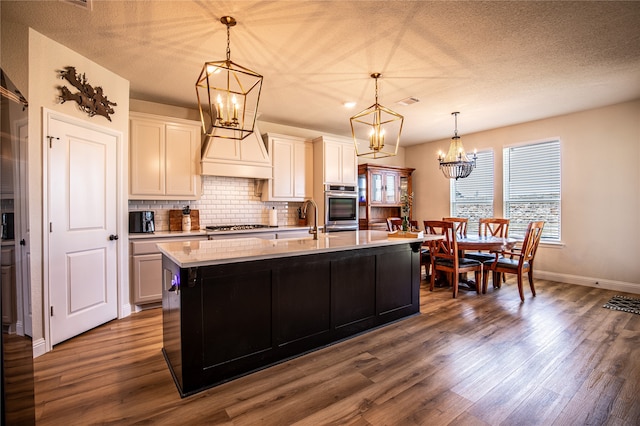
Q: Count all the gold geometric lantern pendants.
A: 2